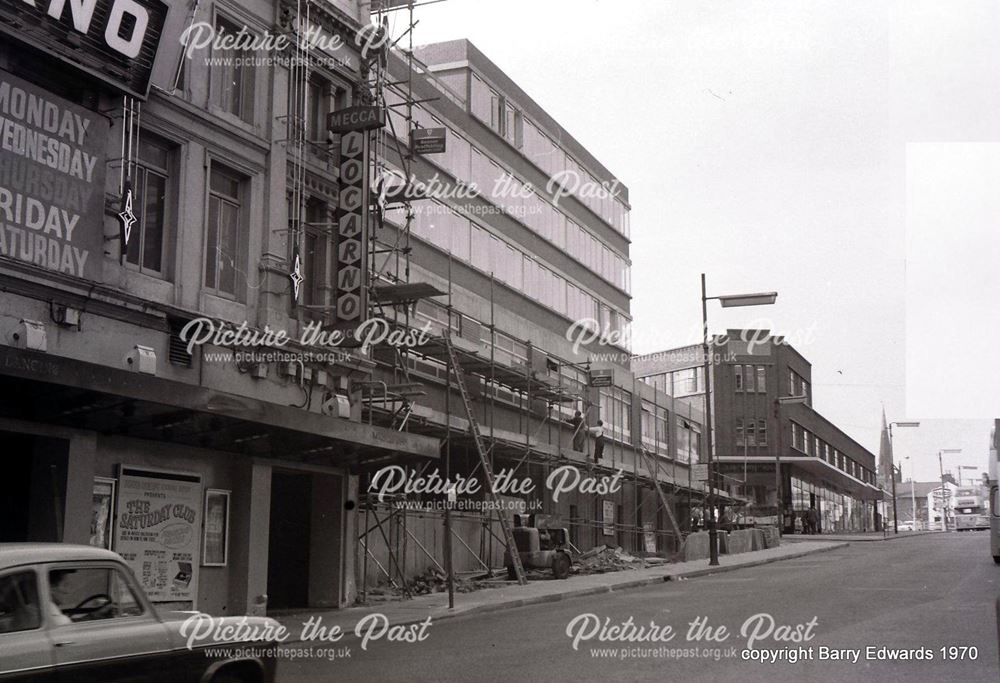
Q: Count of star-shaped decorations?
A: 2